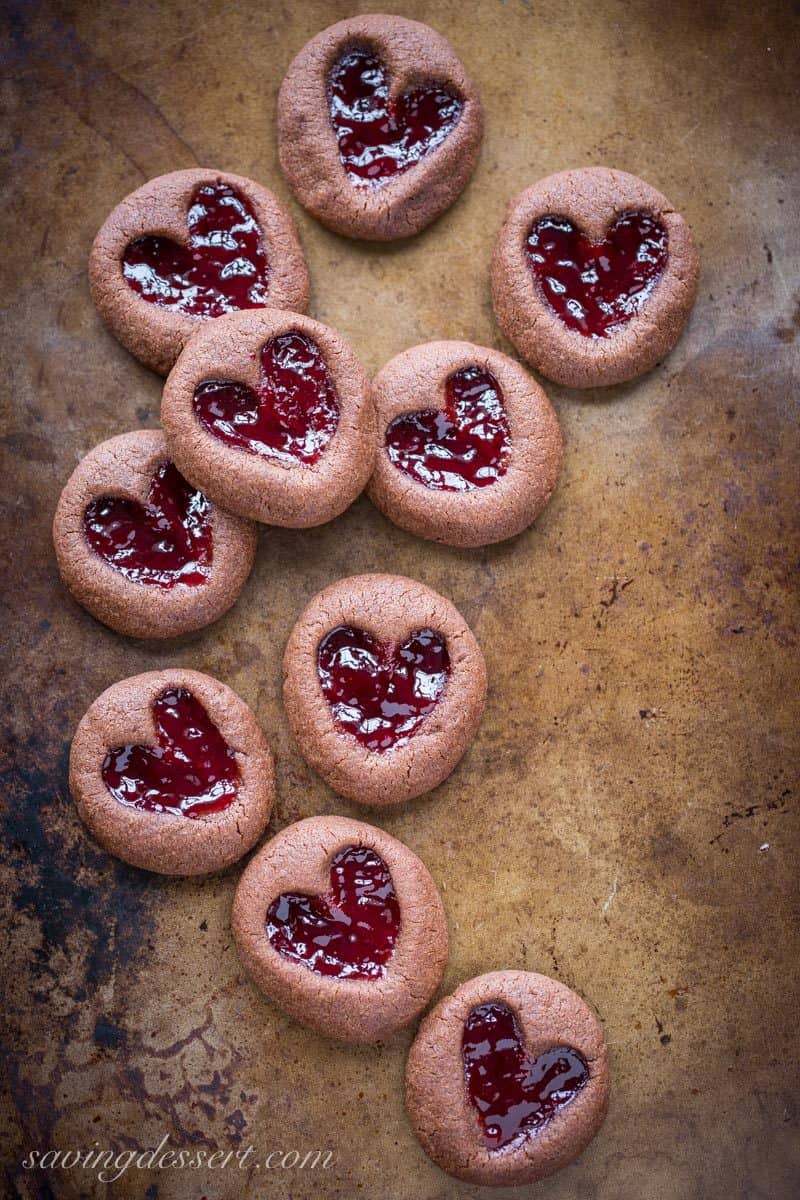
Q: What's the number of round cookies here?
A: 10